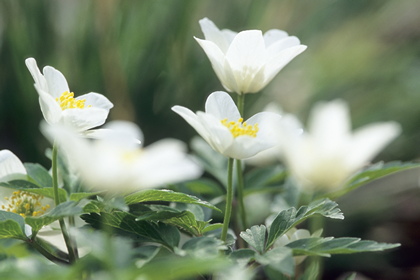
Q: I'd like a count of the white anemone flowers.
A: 6